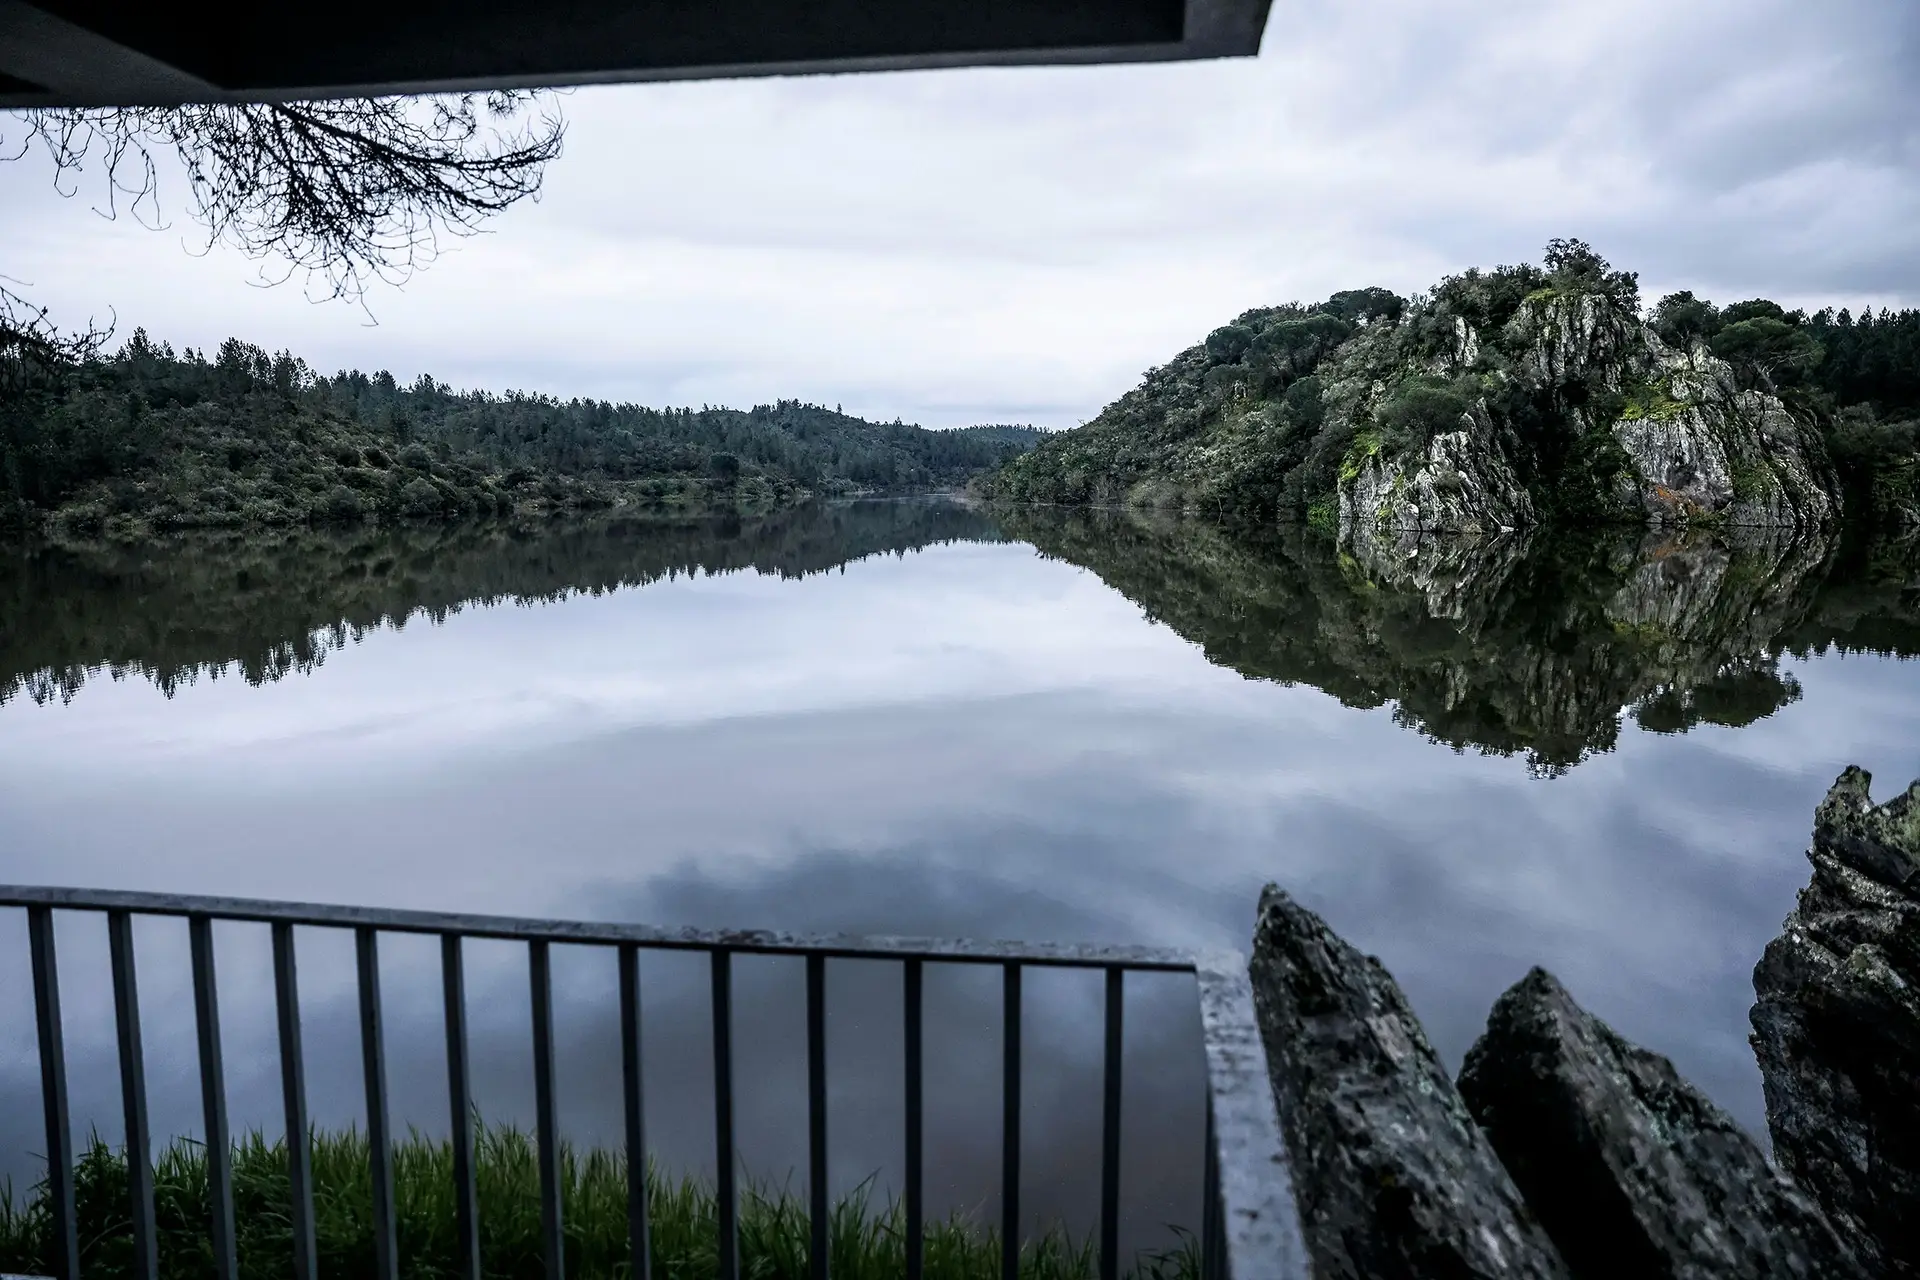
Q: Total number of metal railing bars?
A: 13